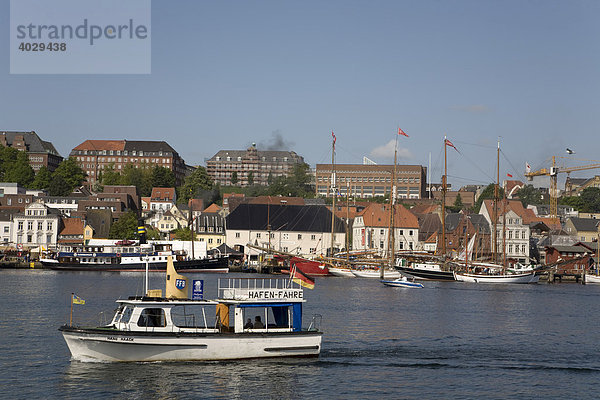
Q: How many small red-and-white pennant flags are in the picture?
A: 3